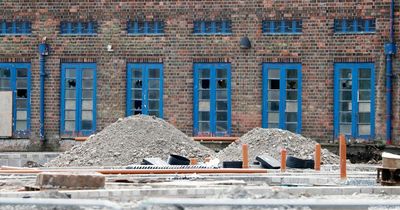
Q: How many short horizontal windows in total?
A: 6